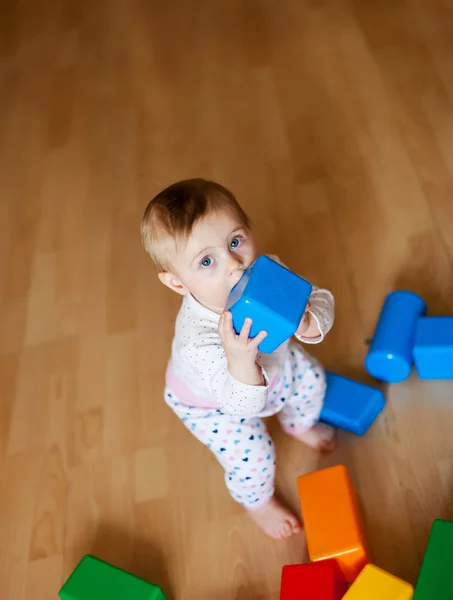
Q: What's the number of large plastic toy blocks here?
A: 9